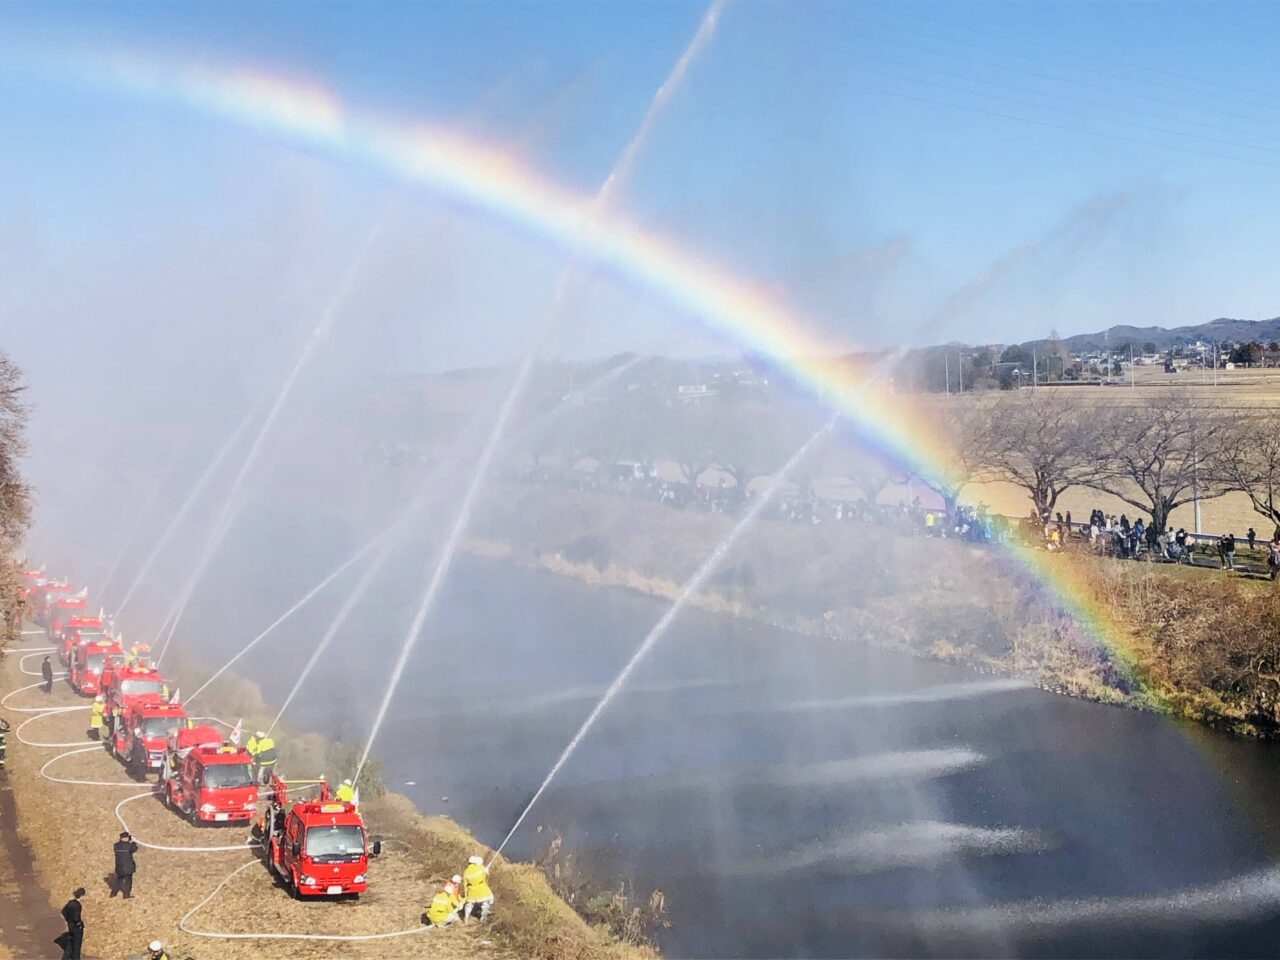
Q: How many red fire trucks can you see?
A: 9